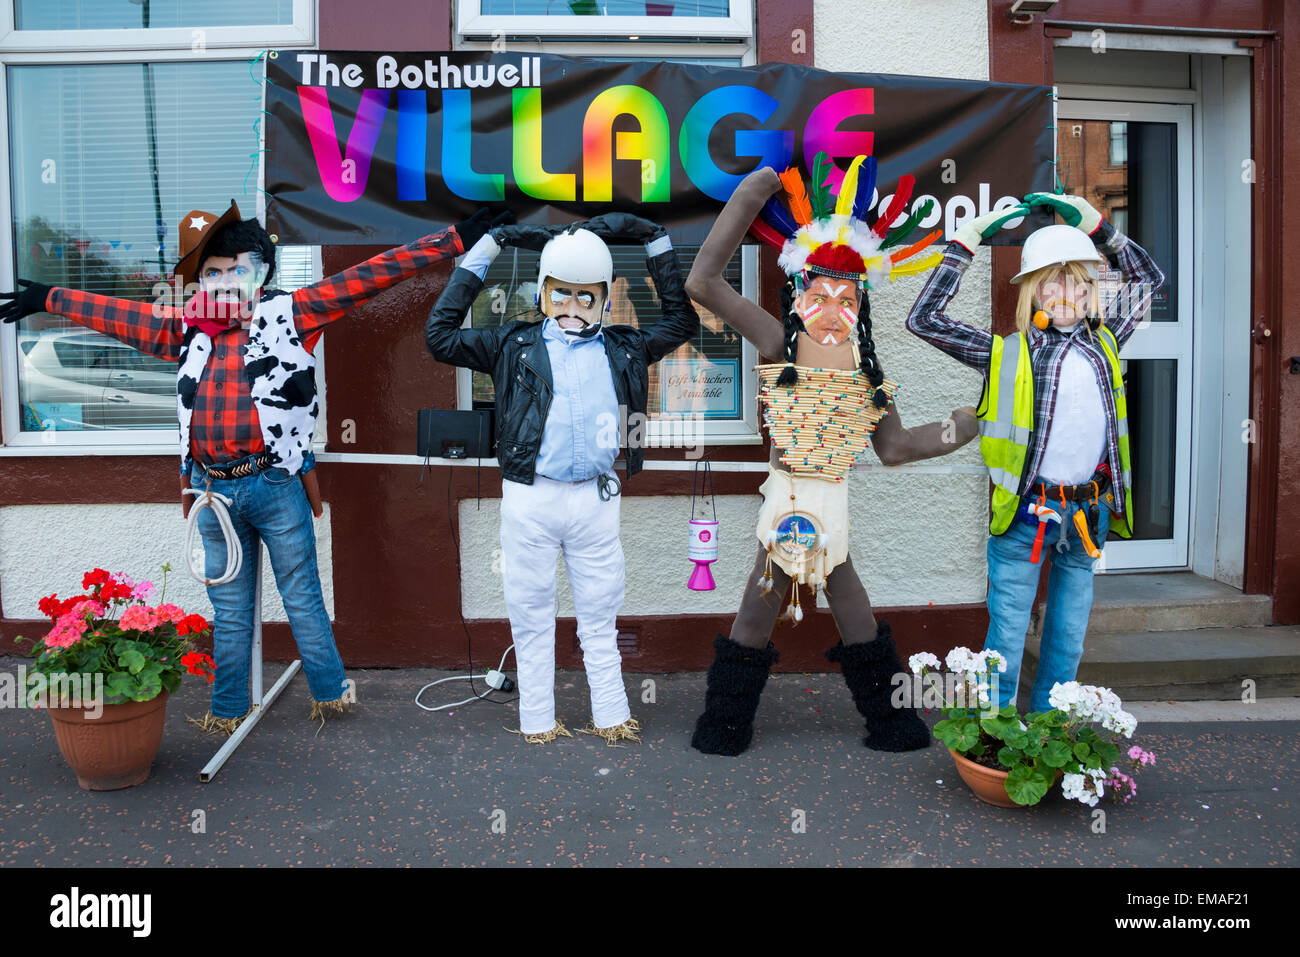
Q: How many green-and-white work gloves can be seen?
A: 2